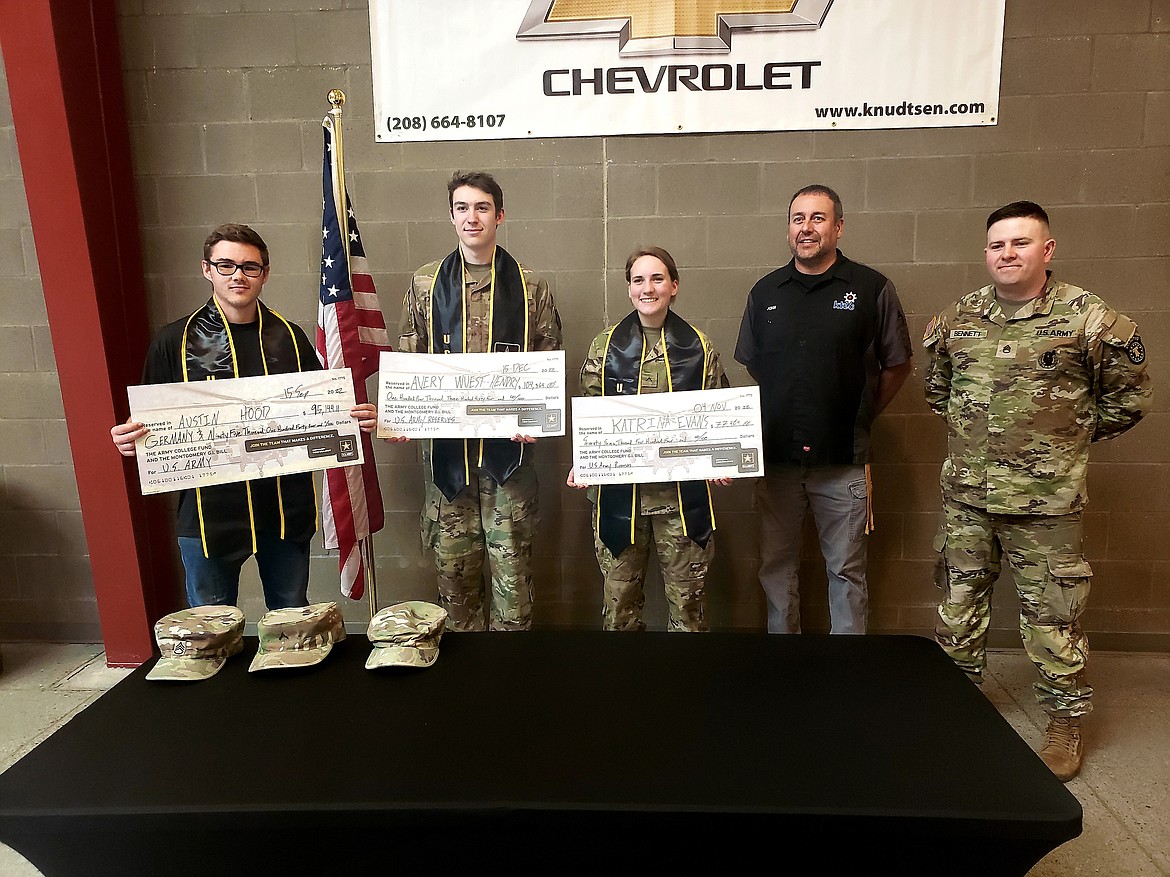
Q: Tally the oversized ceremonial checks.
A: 3